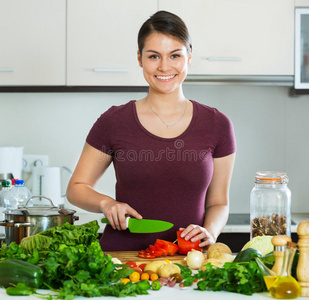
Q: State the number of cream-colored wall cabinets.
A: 3